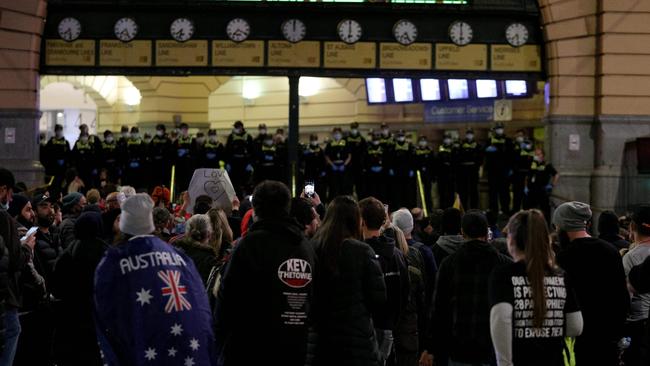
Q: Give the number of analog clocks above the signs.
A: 9